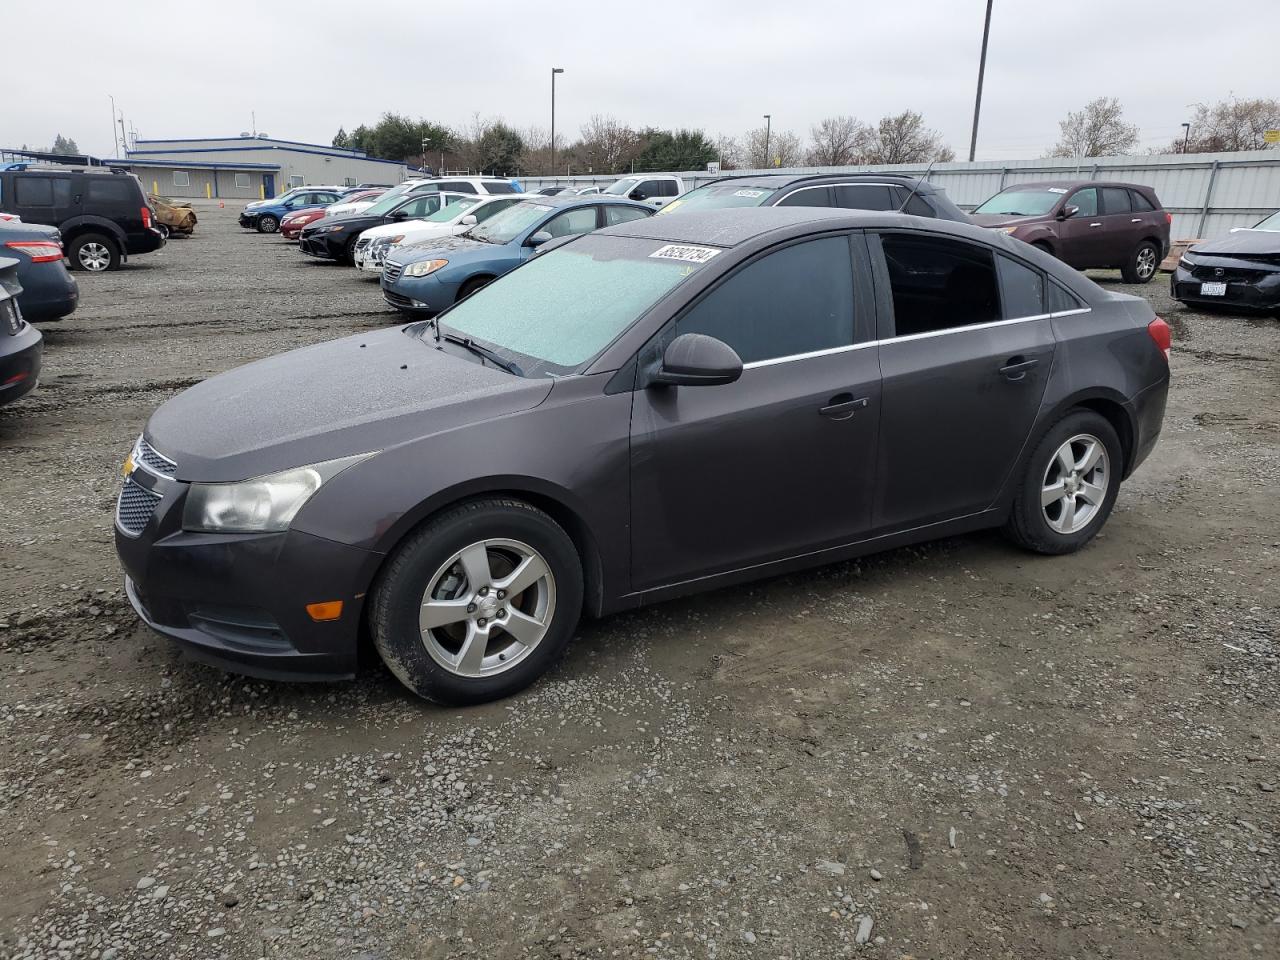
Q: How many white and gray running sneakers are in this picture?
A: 0